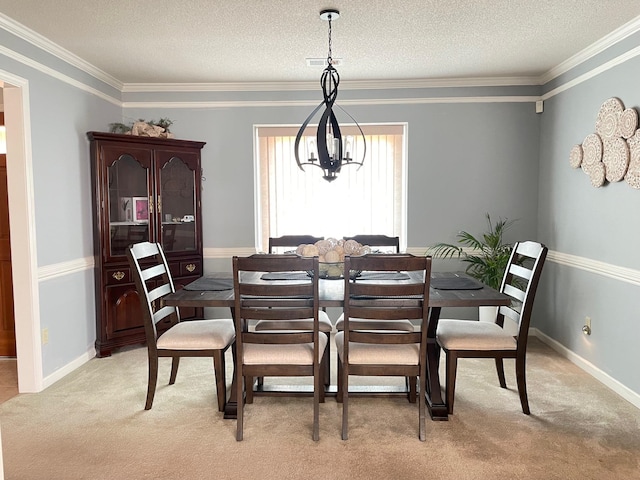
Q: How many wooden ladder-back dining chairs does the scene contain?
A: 6